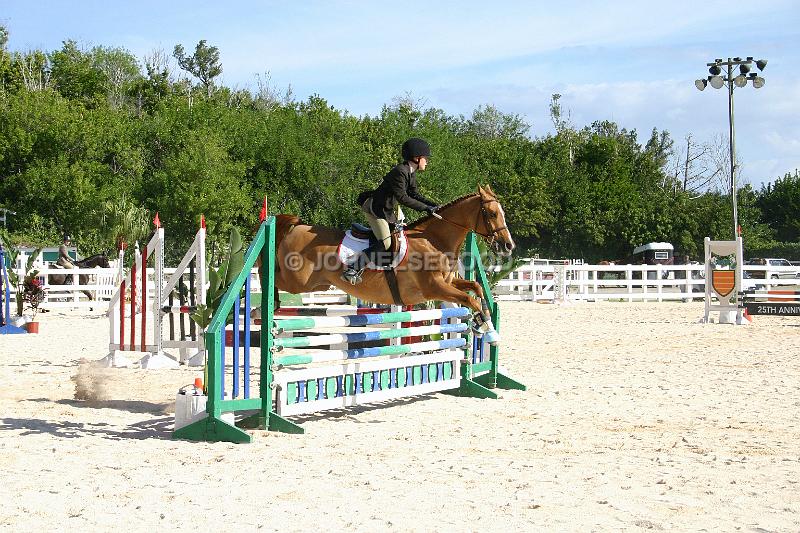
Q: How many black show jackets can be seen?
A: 1